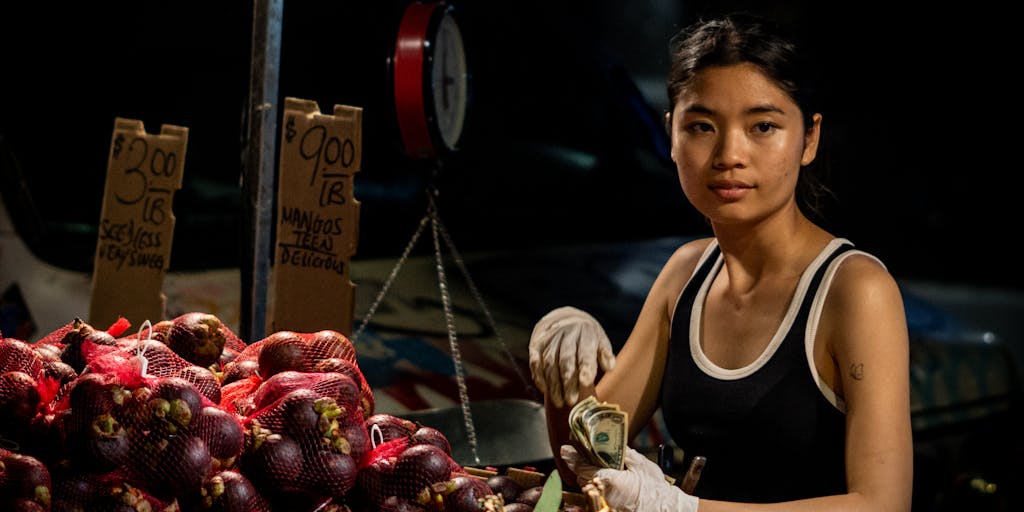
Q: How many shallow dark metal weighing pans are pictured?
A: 1